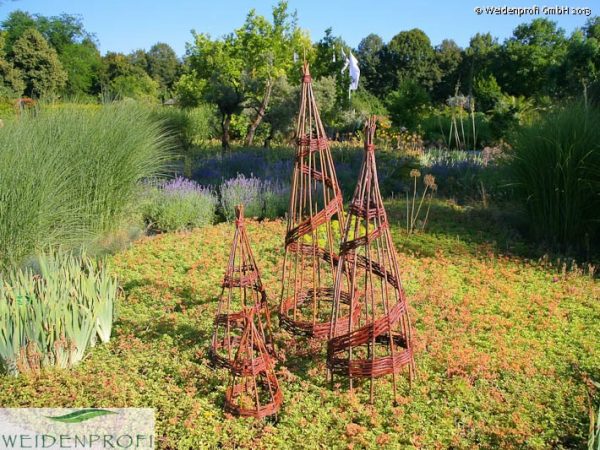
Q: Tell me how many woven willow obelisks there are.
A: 4